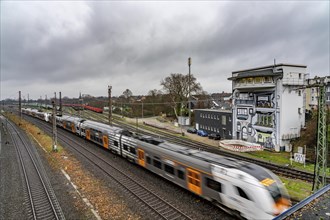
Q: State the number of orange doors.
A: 6